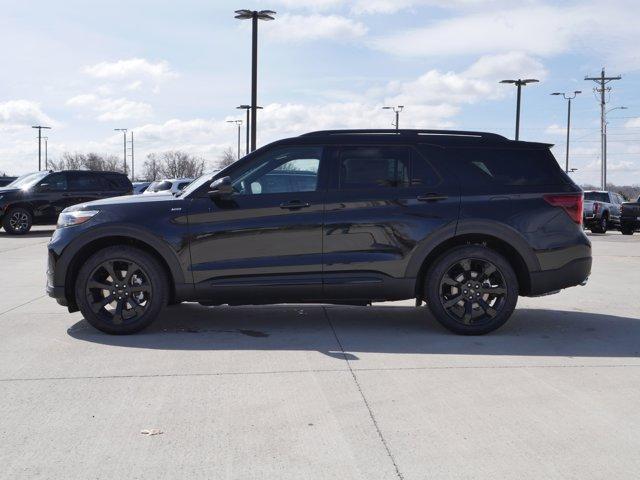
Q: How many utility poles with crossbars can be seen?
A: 1